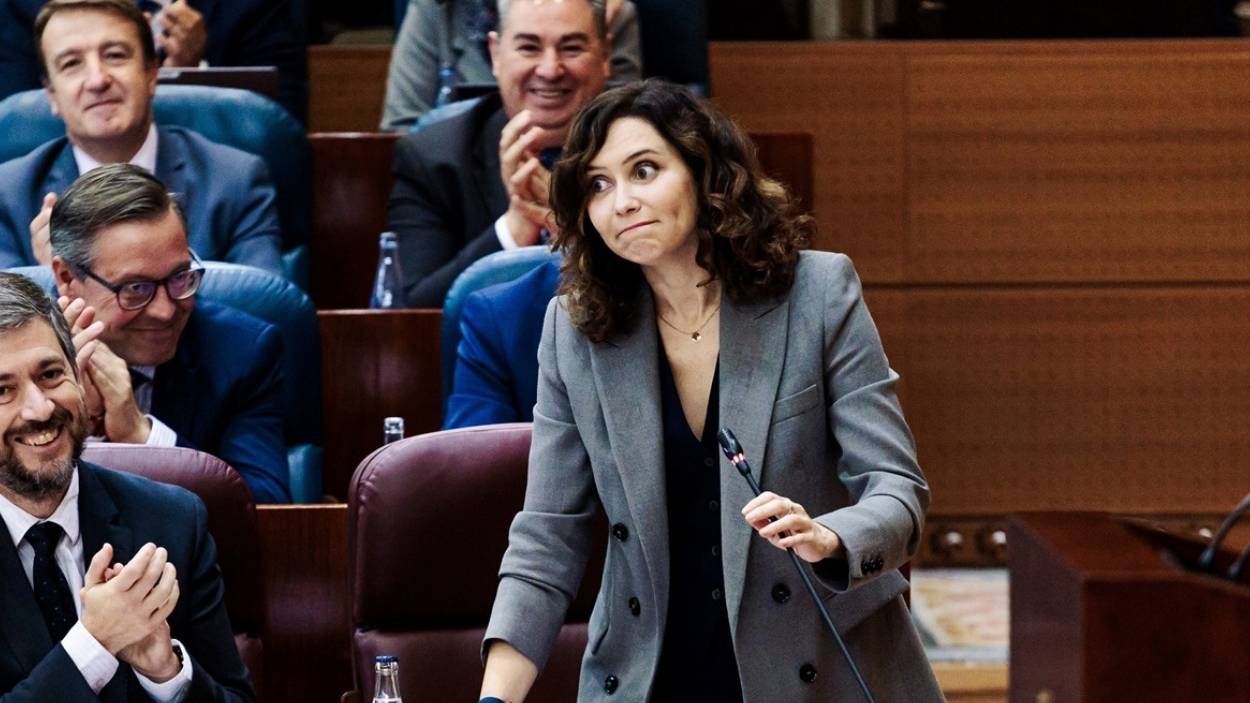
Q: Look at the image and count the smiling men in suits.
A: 4